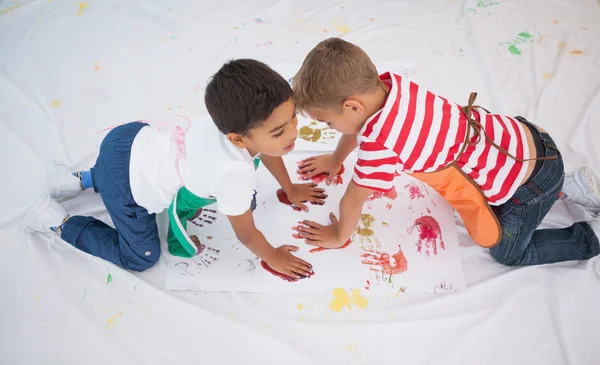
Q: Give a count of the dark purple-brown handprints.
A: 2